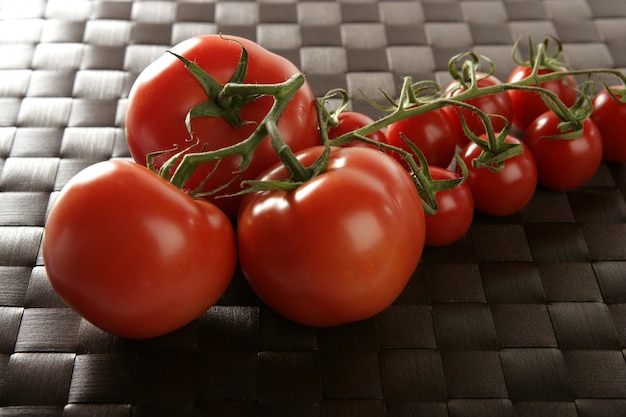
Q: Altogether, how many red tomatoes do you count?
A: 11